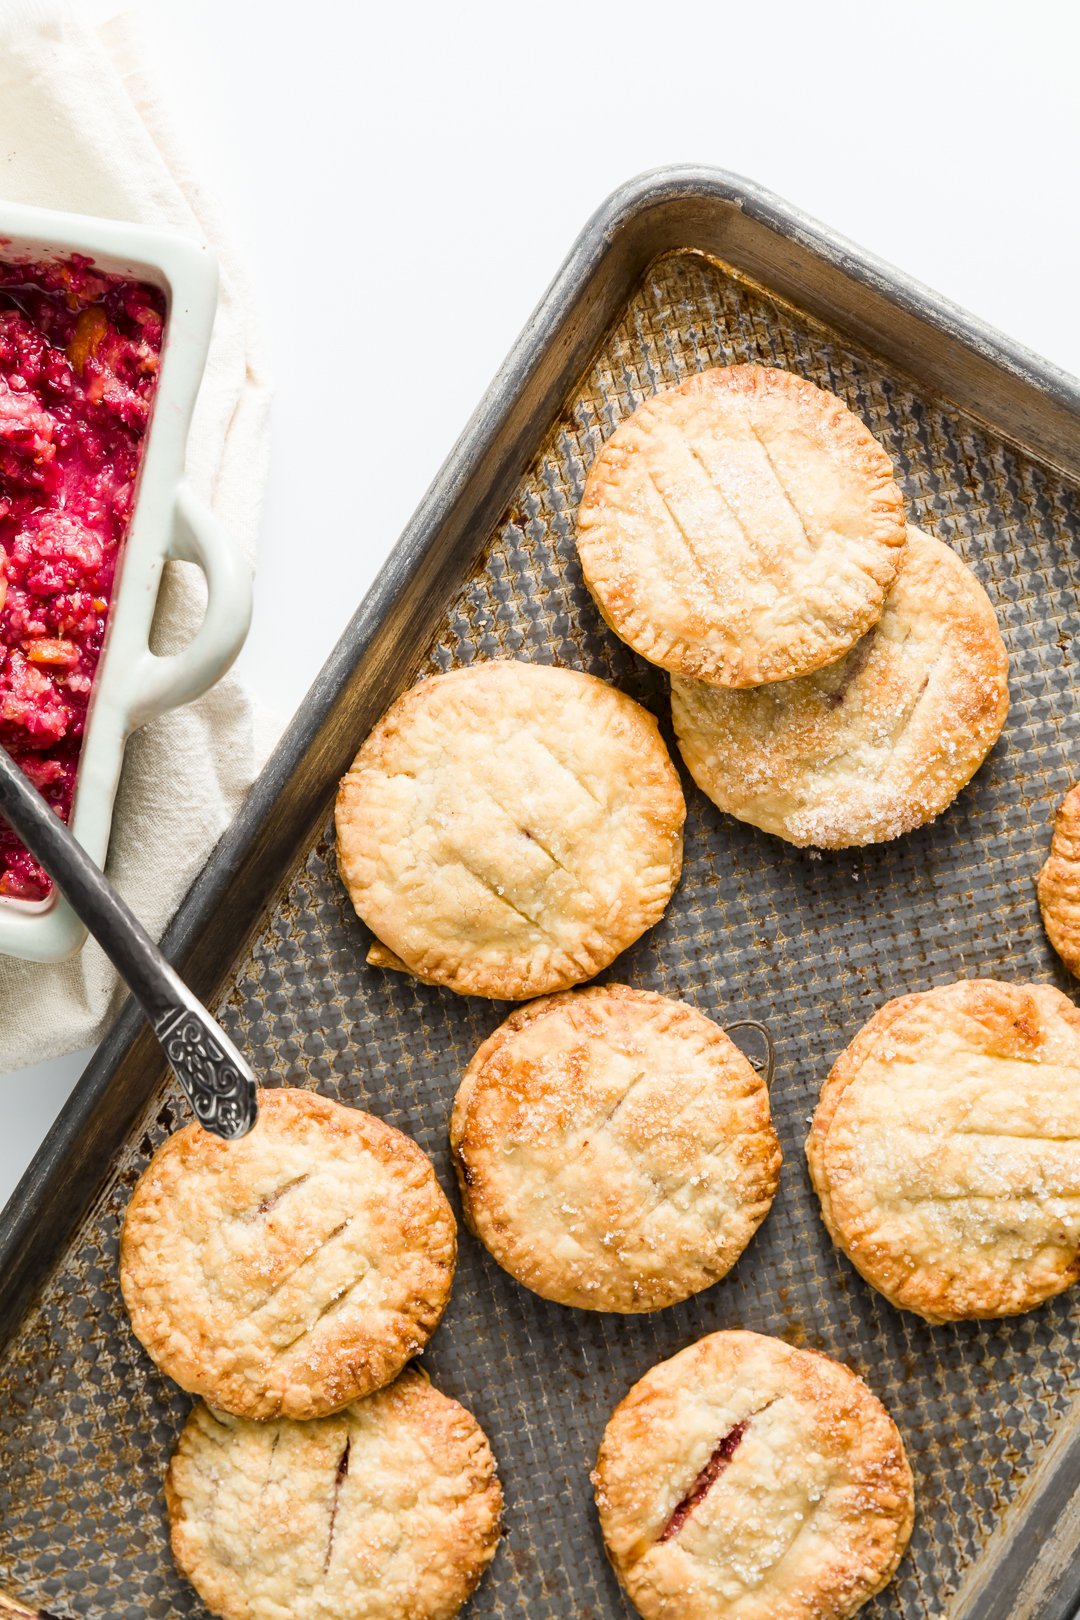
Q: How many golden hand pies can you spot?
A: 9